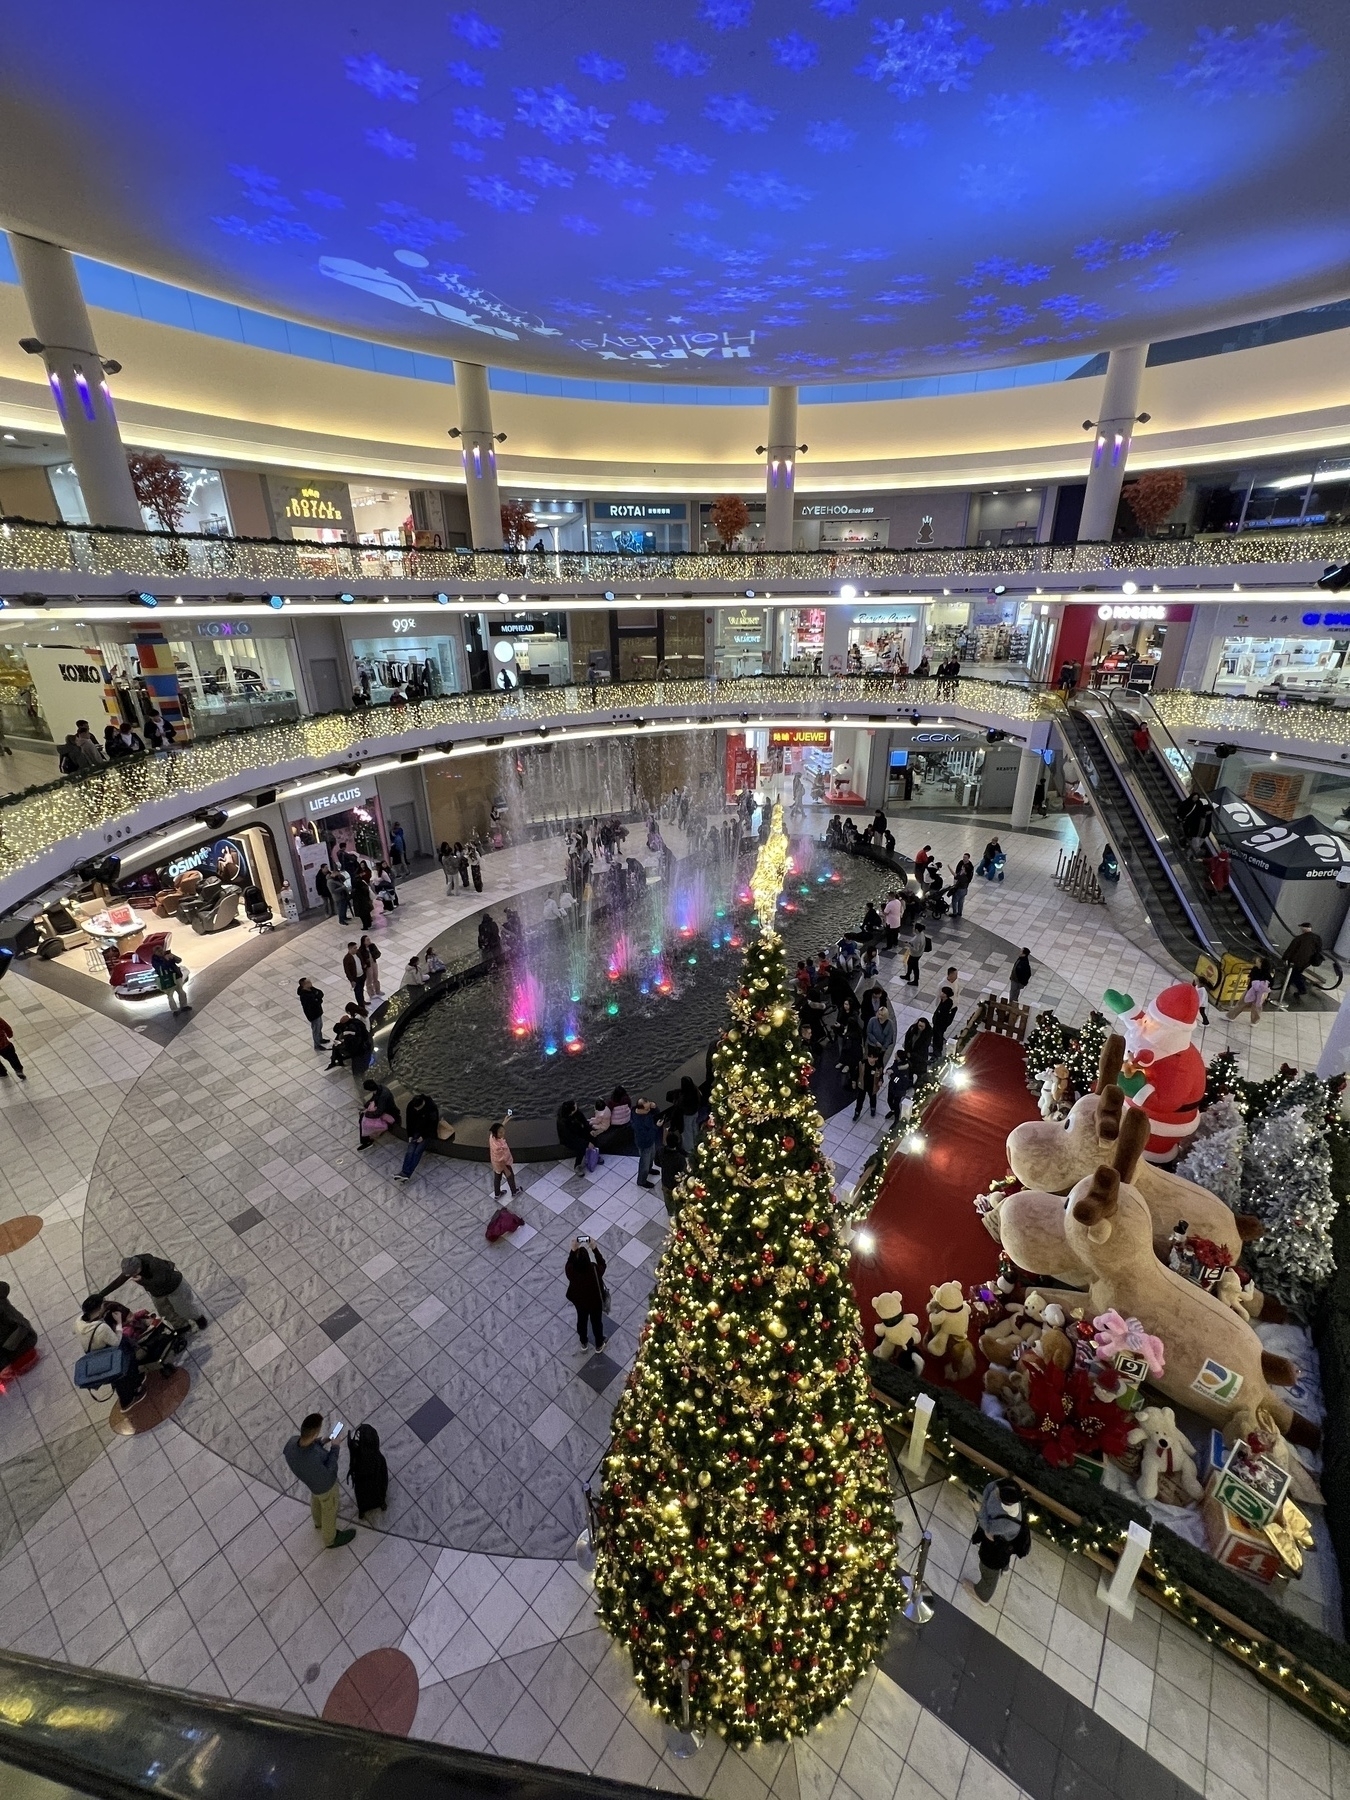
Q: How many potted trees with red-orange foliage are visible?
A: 4